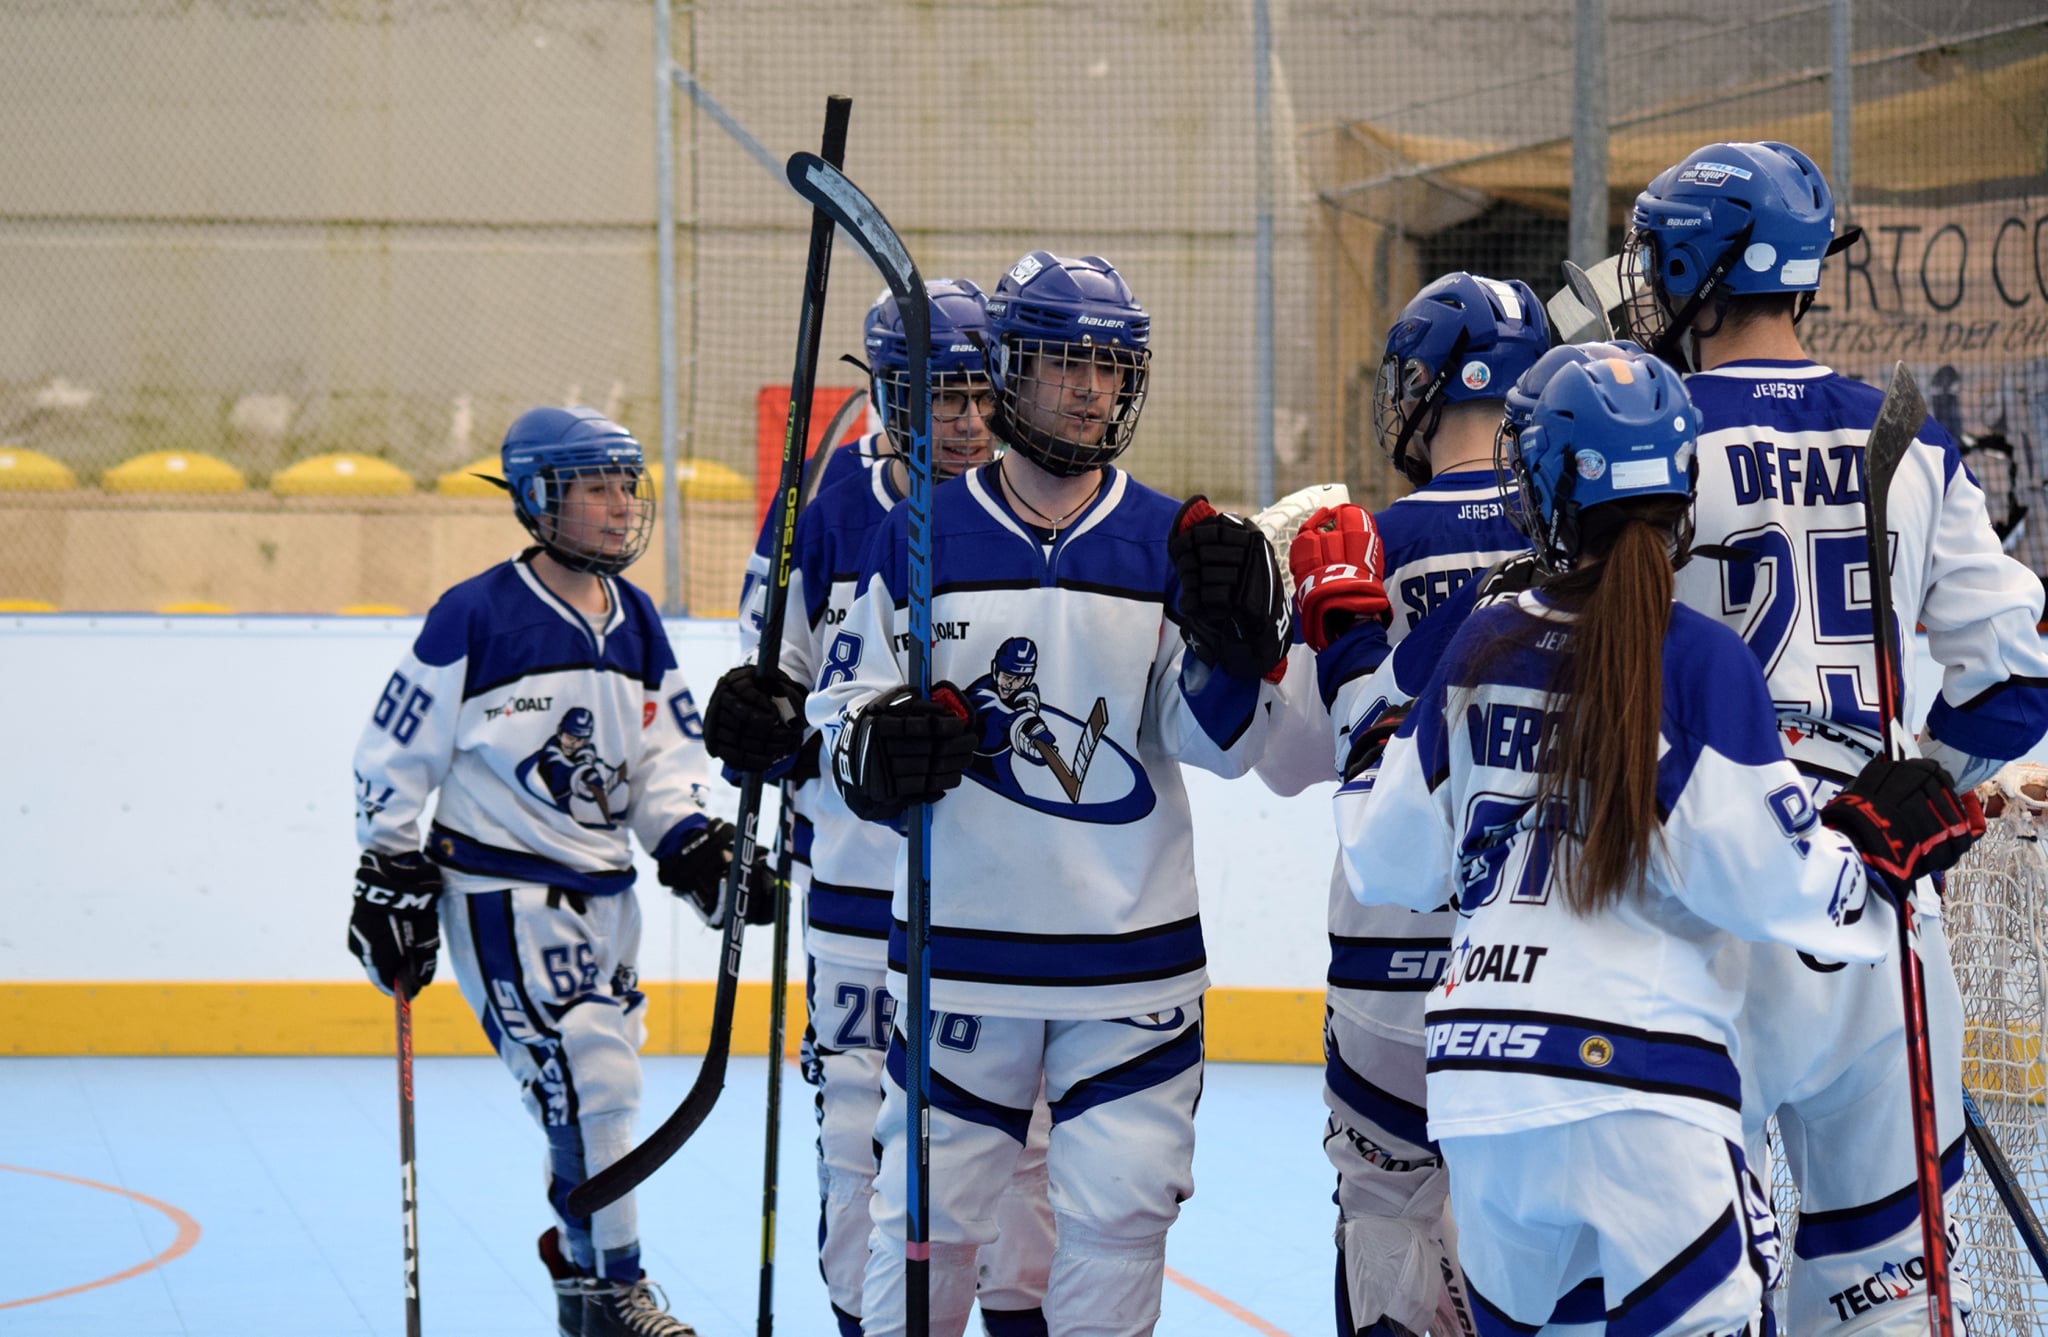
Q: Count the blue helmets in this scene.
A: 7